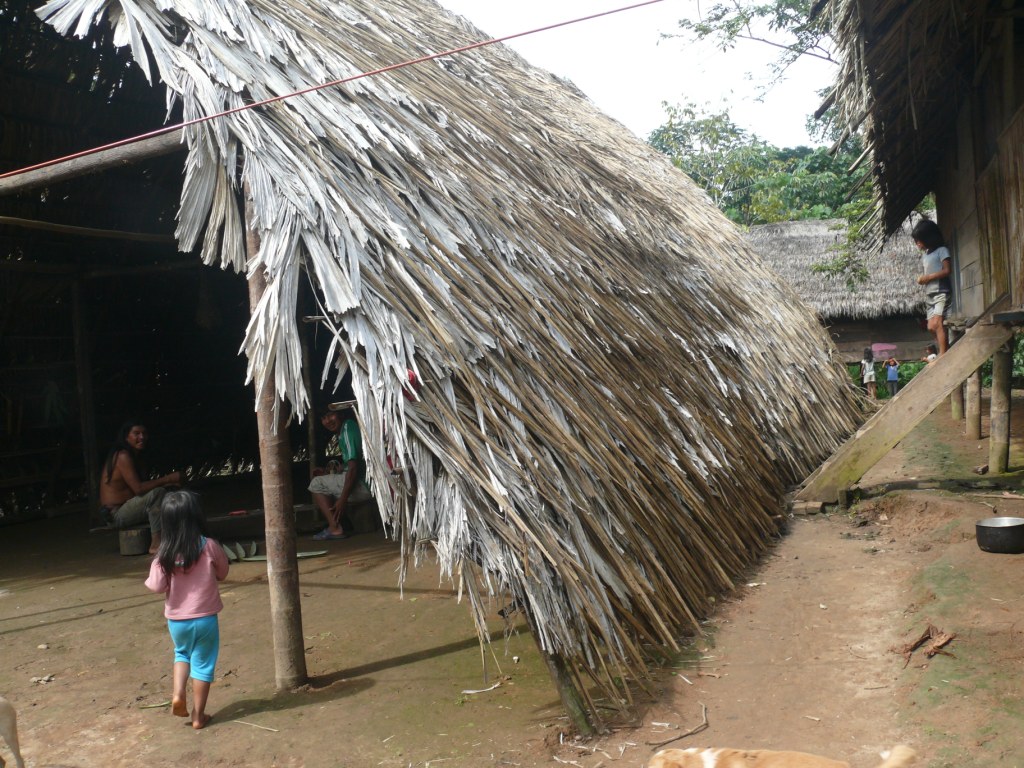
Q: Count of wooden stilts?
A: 3